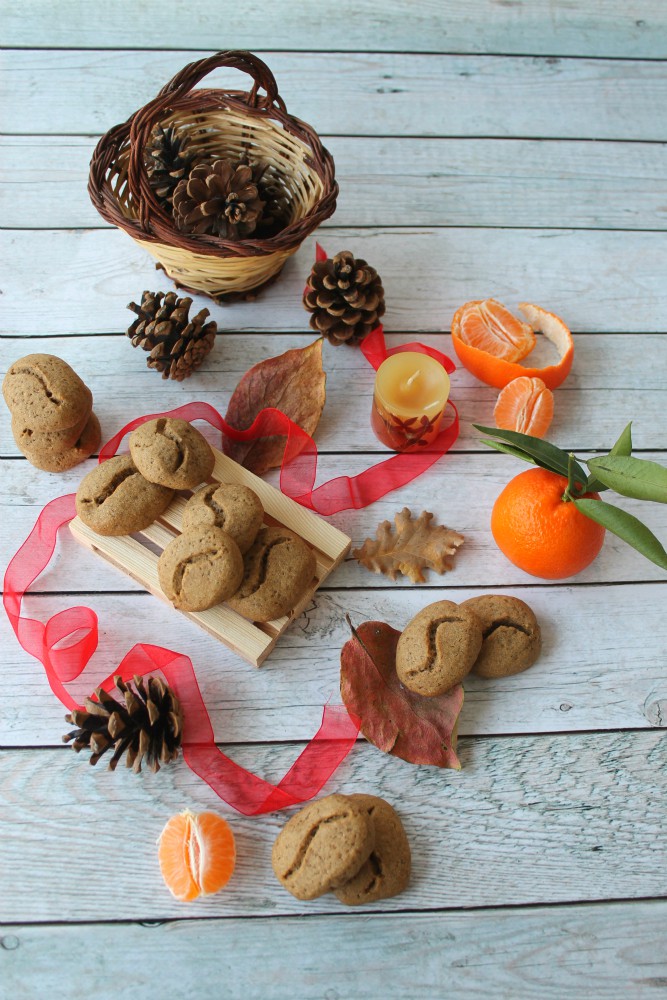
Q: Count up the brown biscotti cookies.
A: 12